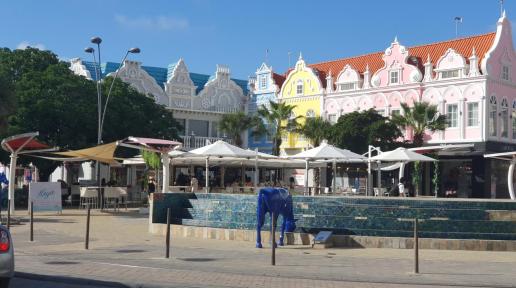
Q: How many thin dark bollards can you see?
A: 6